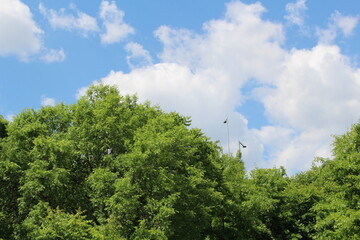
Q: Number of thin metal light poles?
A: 2